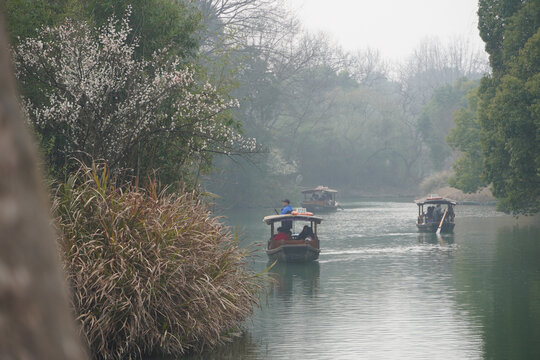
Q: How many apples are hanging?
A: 0